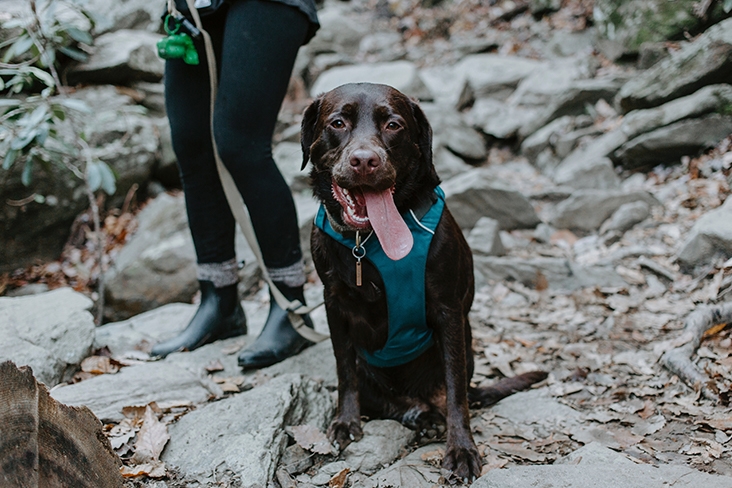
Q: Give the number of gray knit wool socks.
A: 2